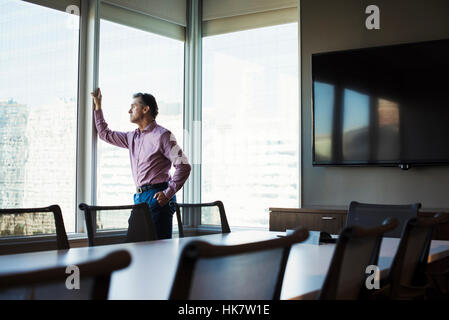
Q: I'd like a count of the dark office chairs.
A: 8